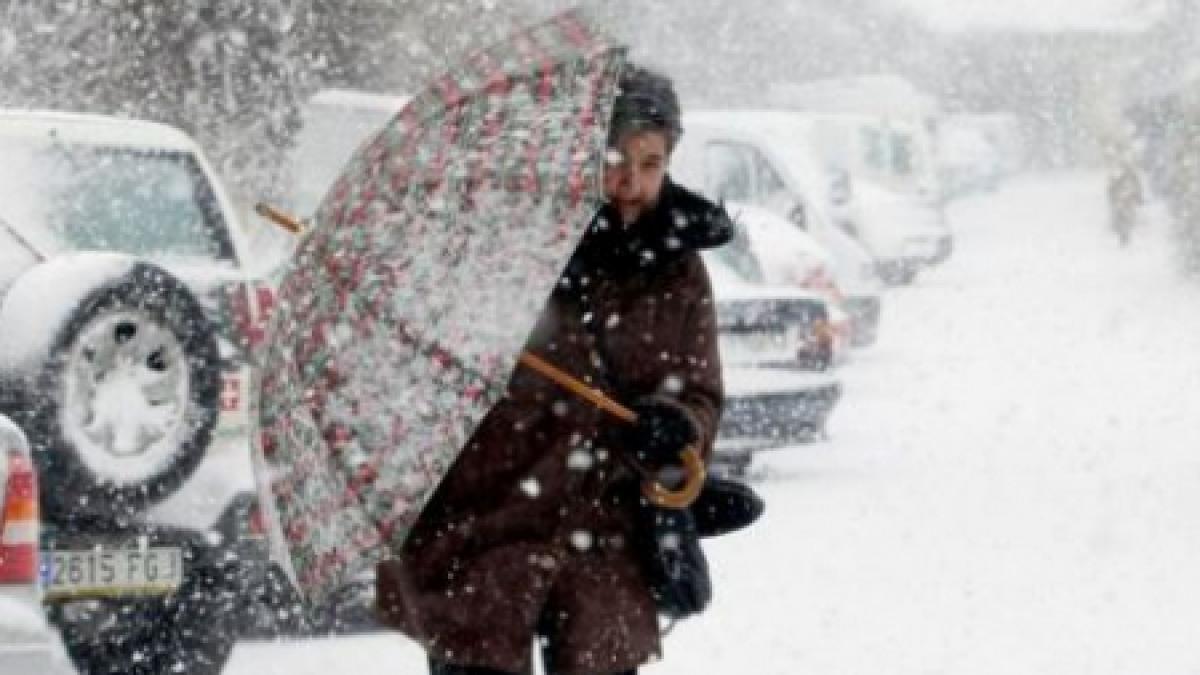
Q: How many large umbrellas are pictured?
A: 1